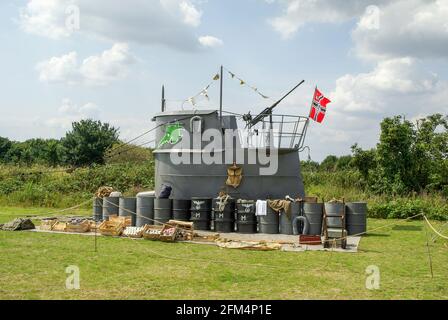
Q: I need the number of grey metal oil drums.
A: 14